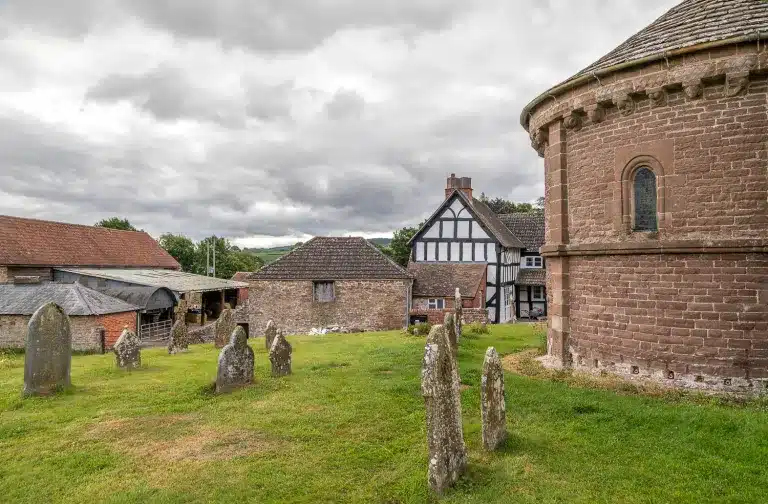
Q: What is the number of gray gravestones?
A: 11